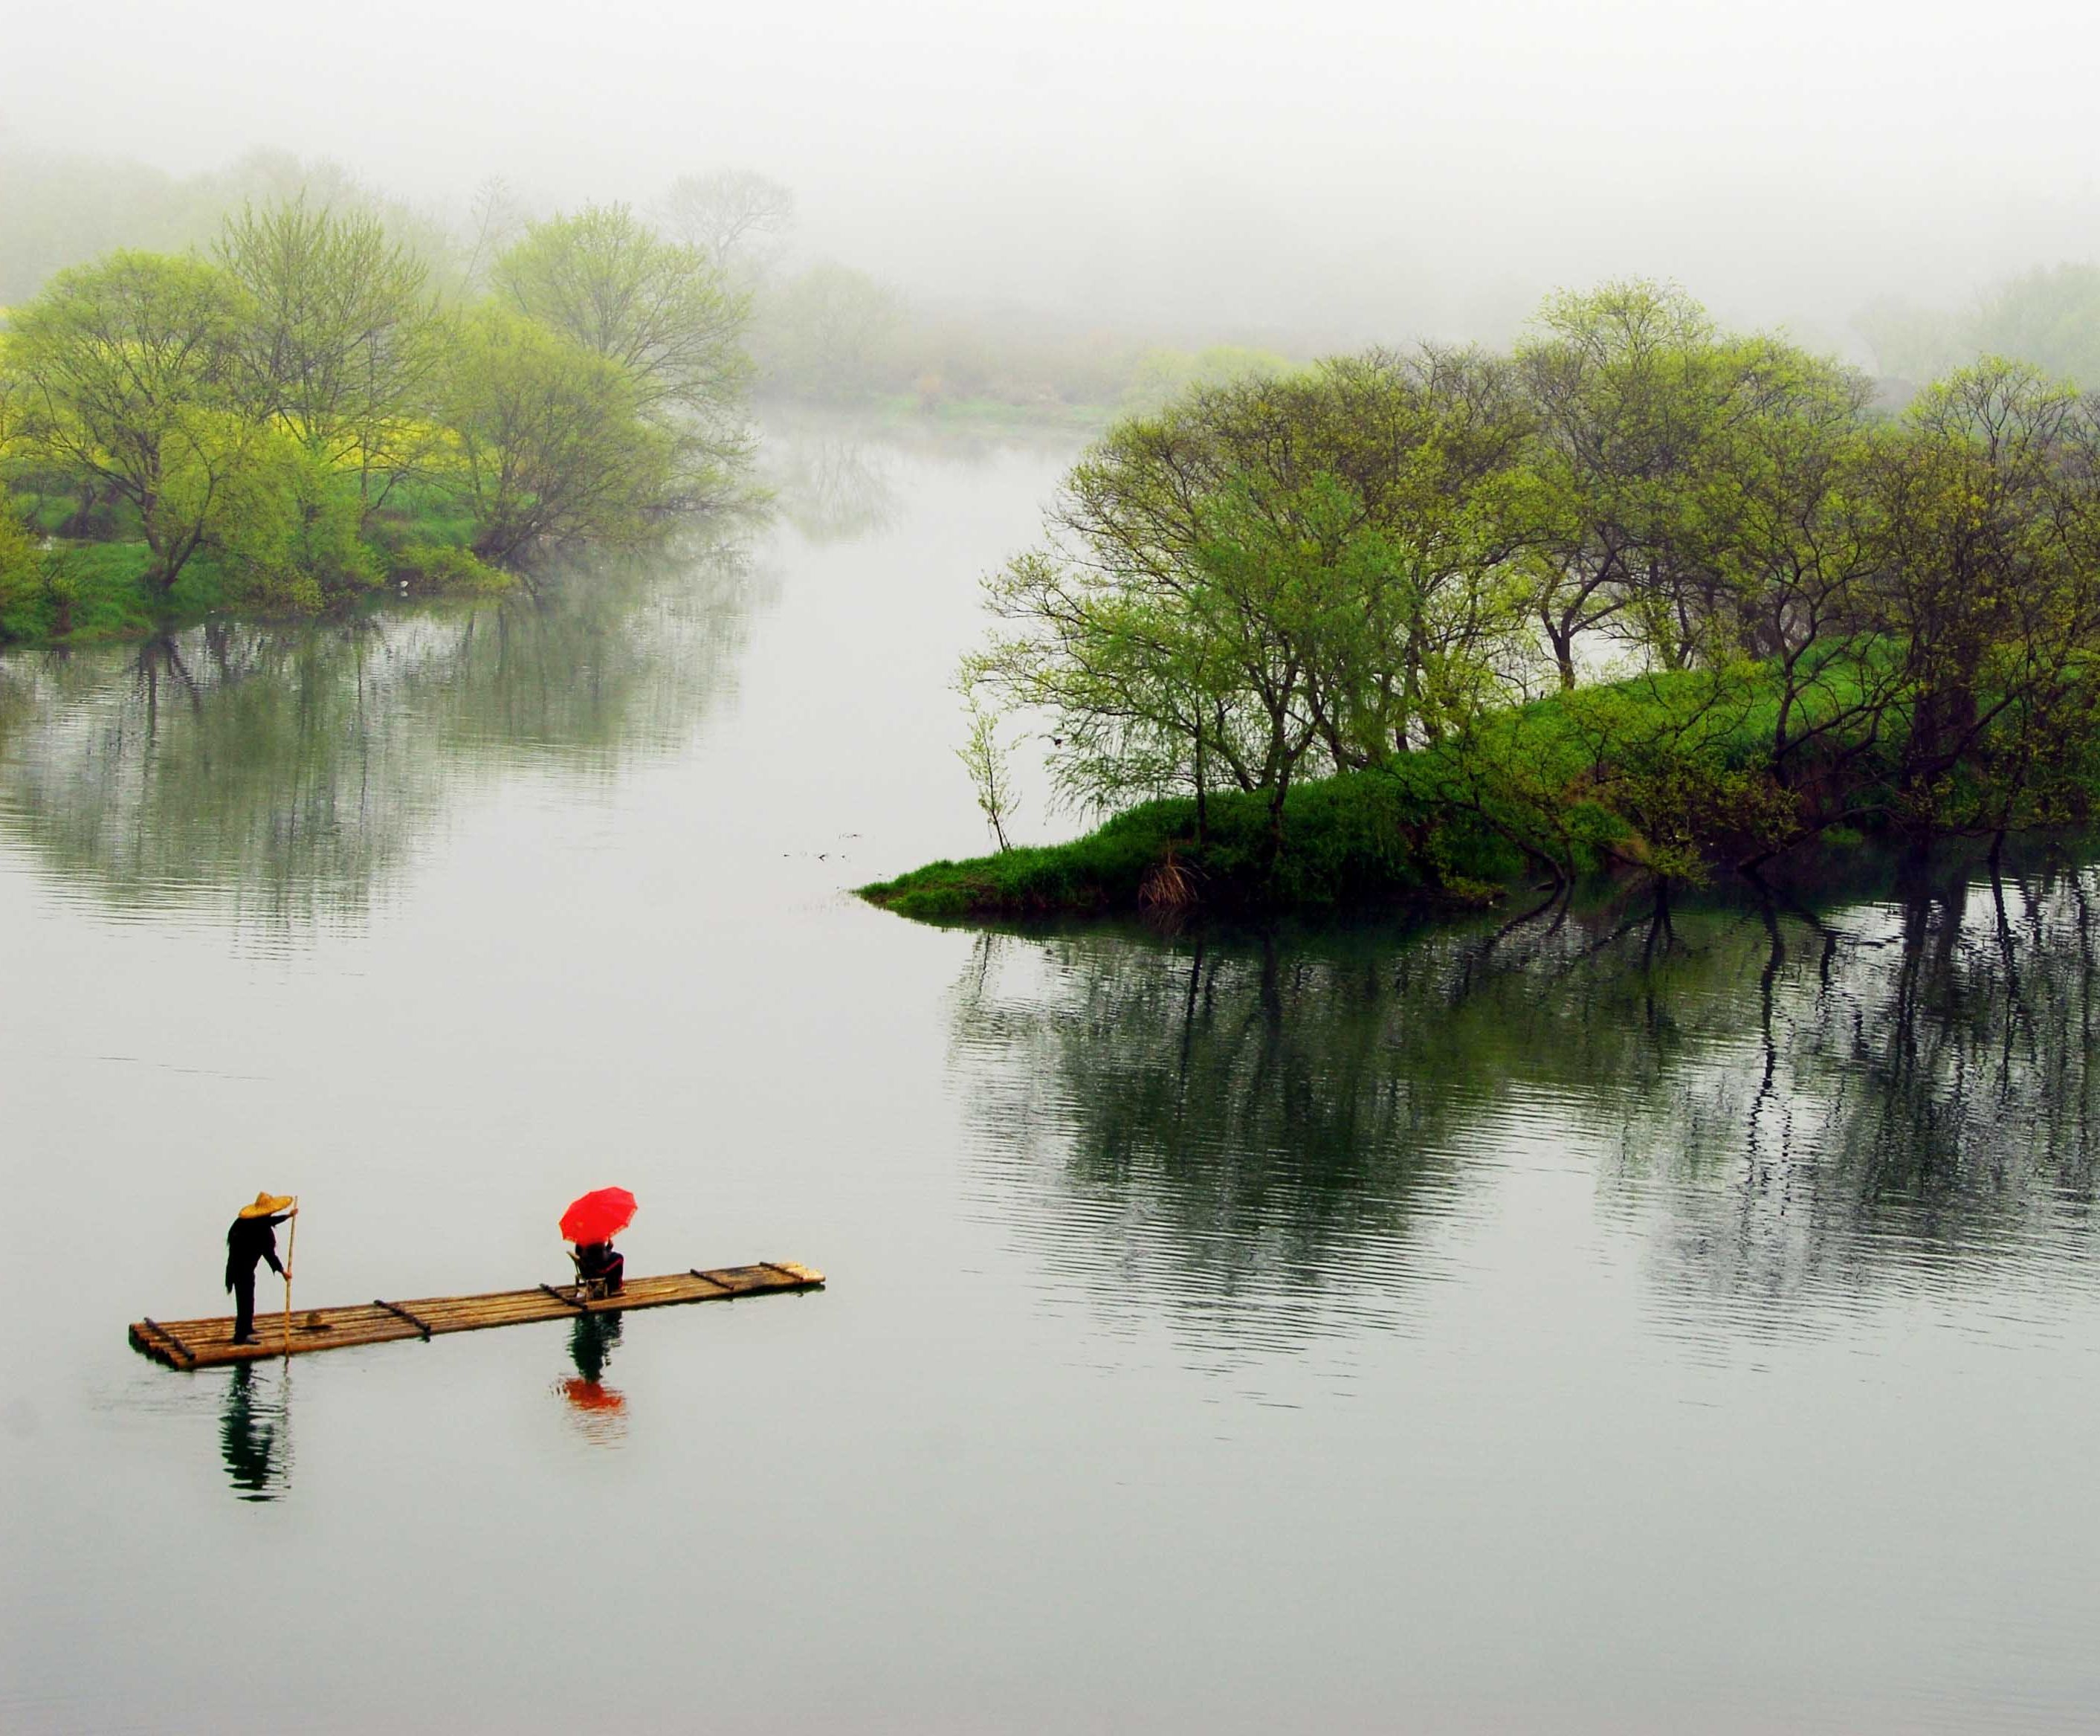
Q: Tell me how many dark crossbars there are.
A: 5